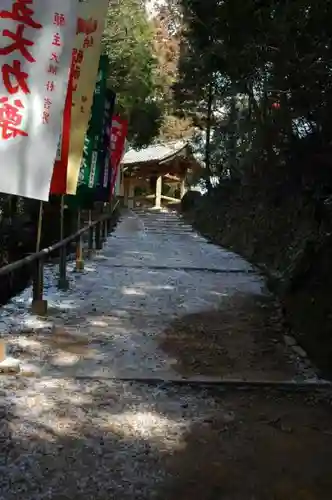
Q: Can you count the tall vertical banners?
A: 6